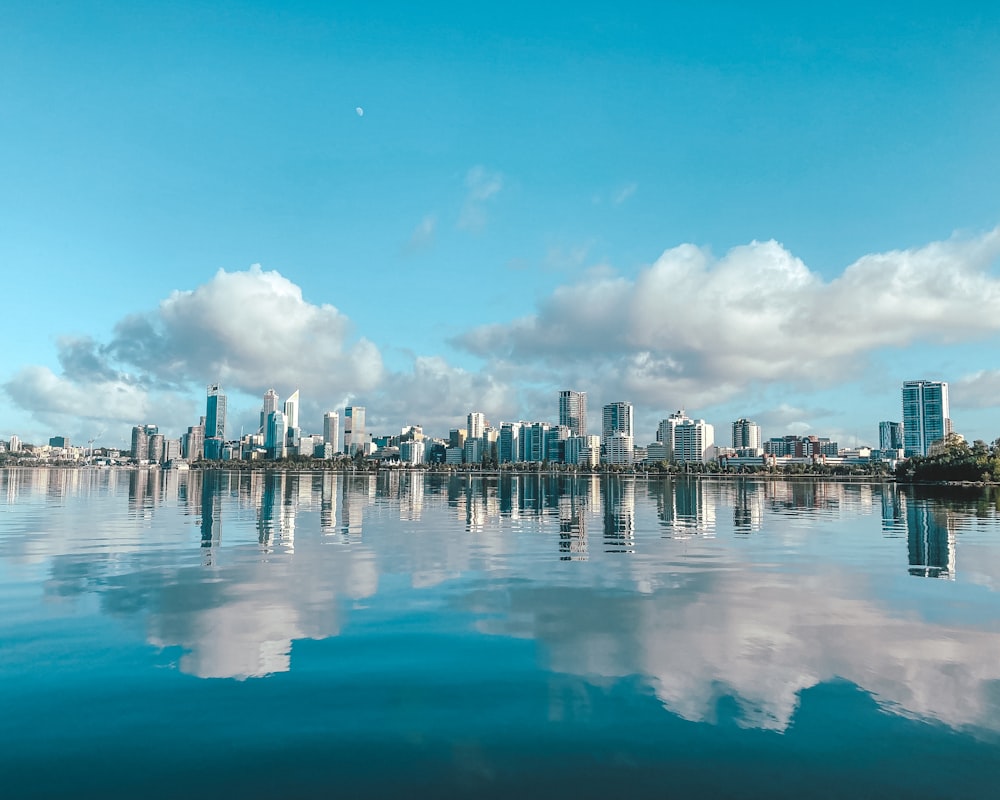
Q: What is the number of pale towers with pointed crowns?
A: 2